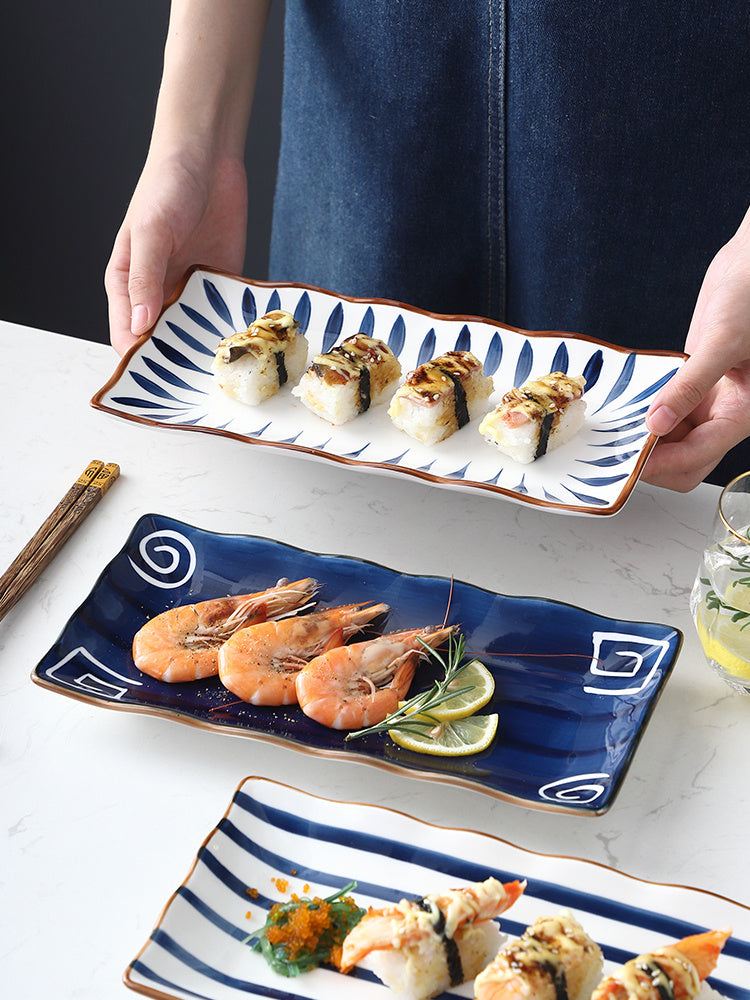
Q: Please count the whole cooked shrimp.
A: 3